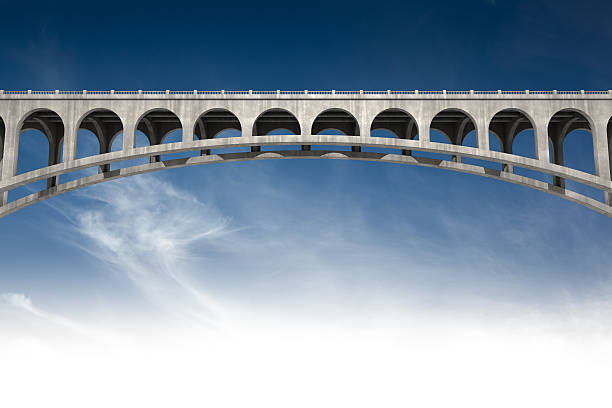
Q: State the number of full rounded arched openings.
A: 10